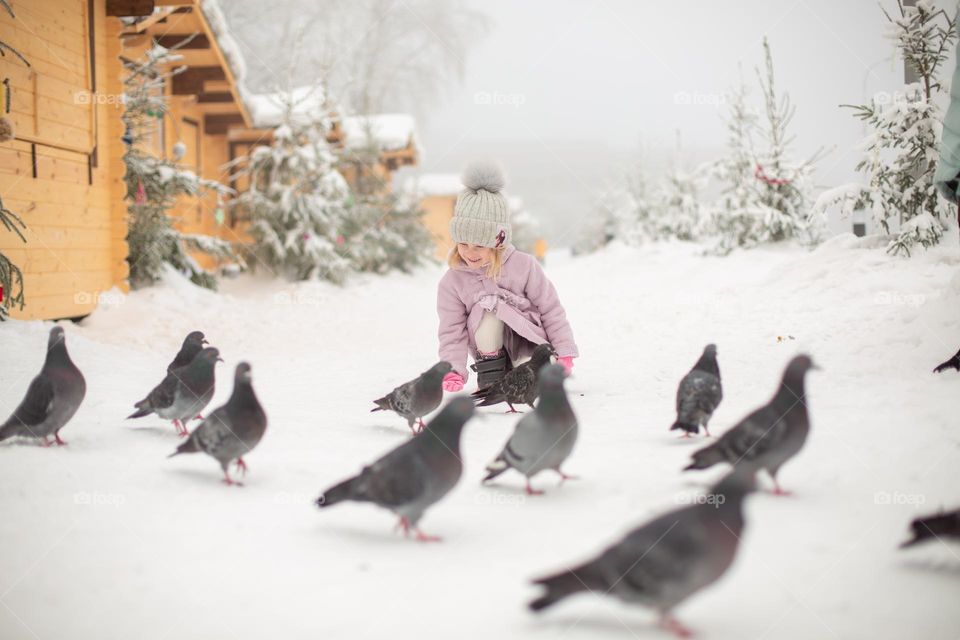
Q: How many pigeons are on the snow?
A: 12